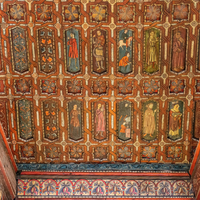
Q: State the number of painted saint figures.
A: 10